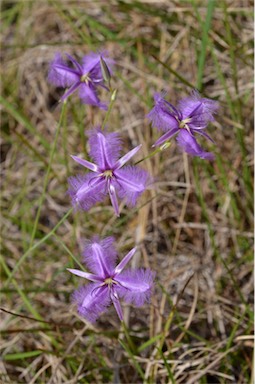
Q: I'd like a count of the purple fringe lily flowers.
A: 4